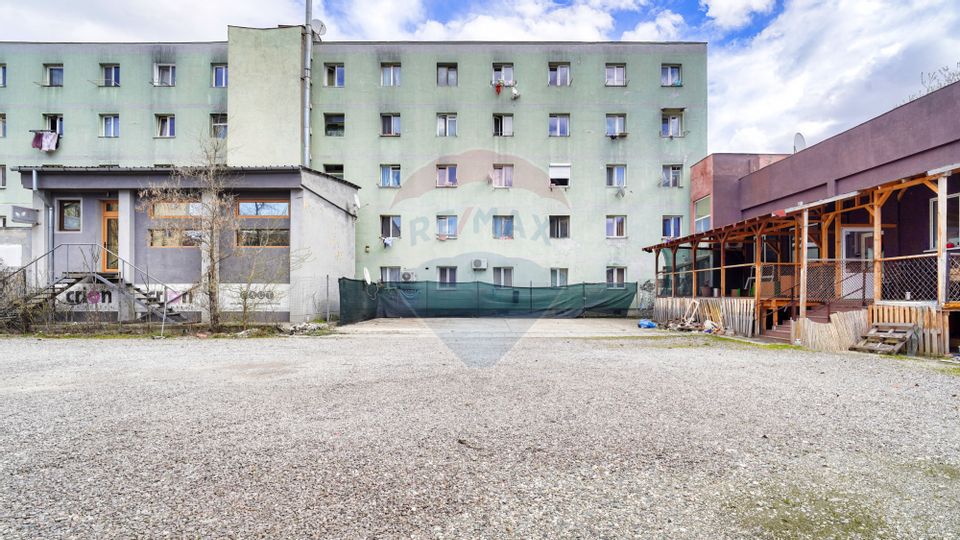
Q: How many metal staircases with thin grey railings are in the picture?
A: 2